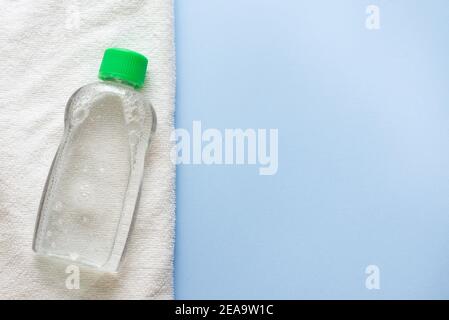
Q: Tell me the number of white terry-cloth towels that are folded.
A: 1